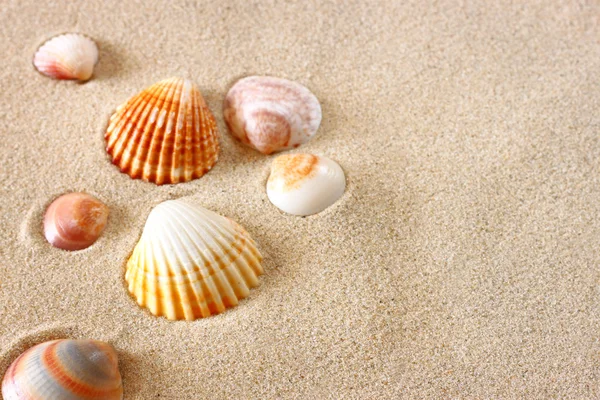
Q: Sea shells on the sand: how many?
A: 7